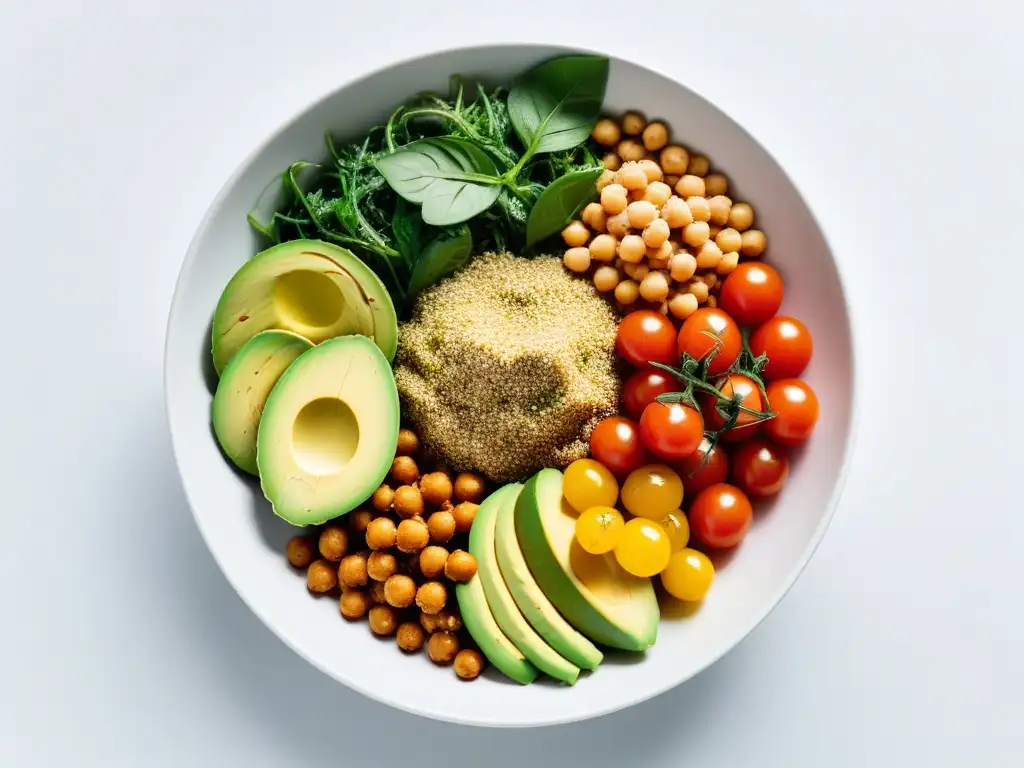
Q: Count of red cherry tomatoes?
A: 12